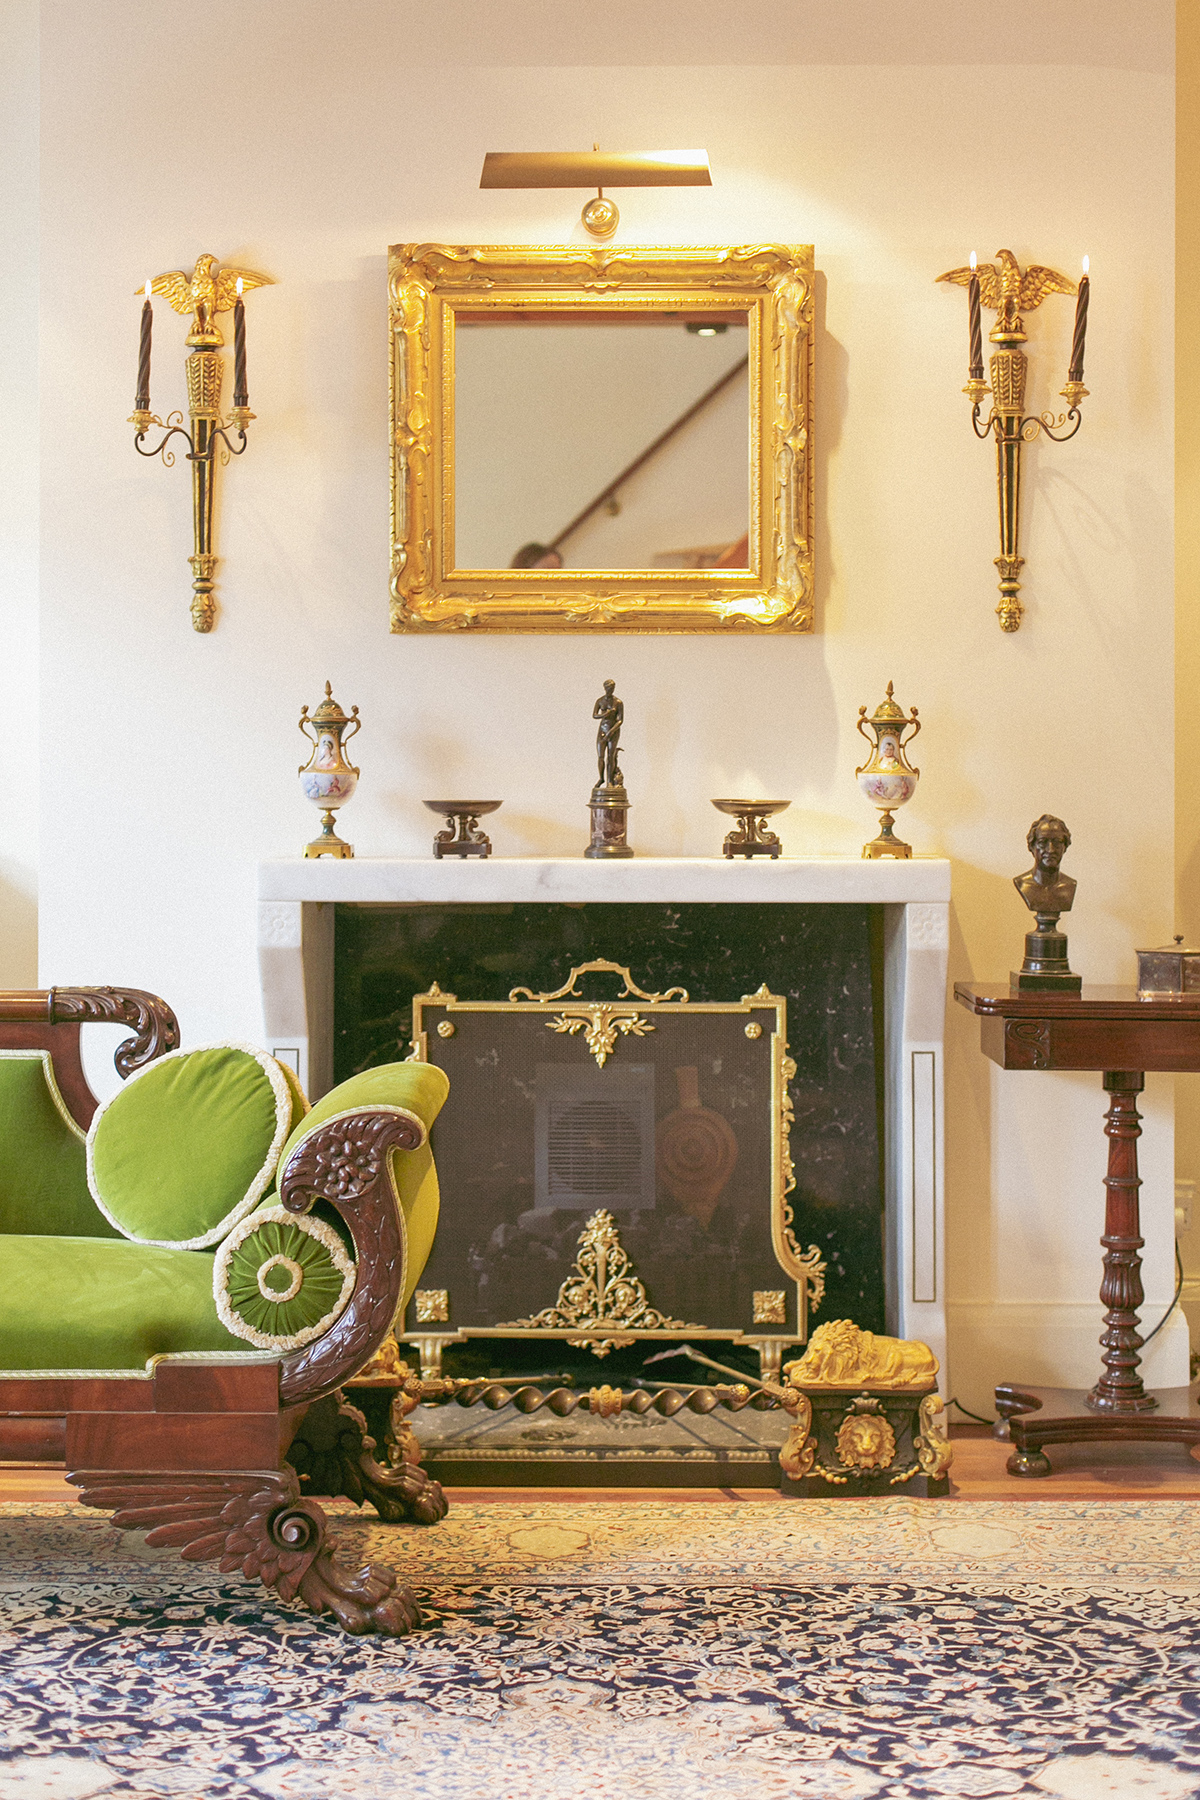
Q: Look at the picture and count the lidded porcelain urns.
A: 2